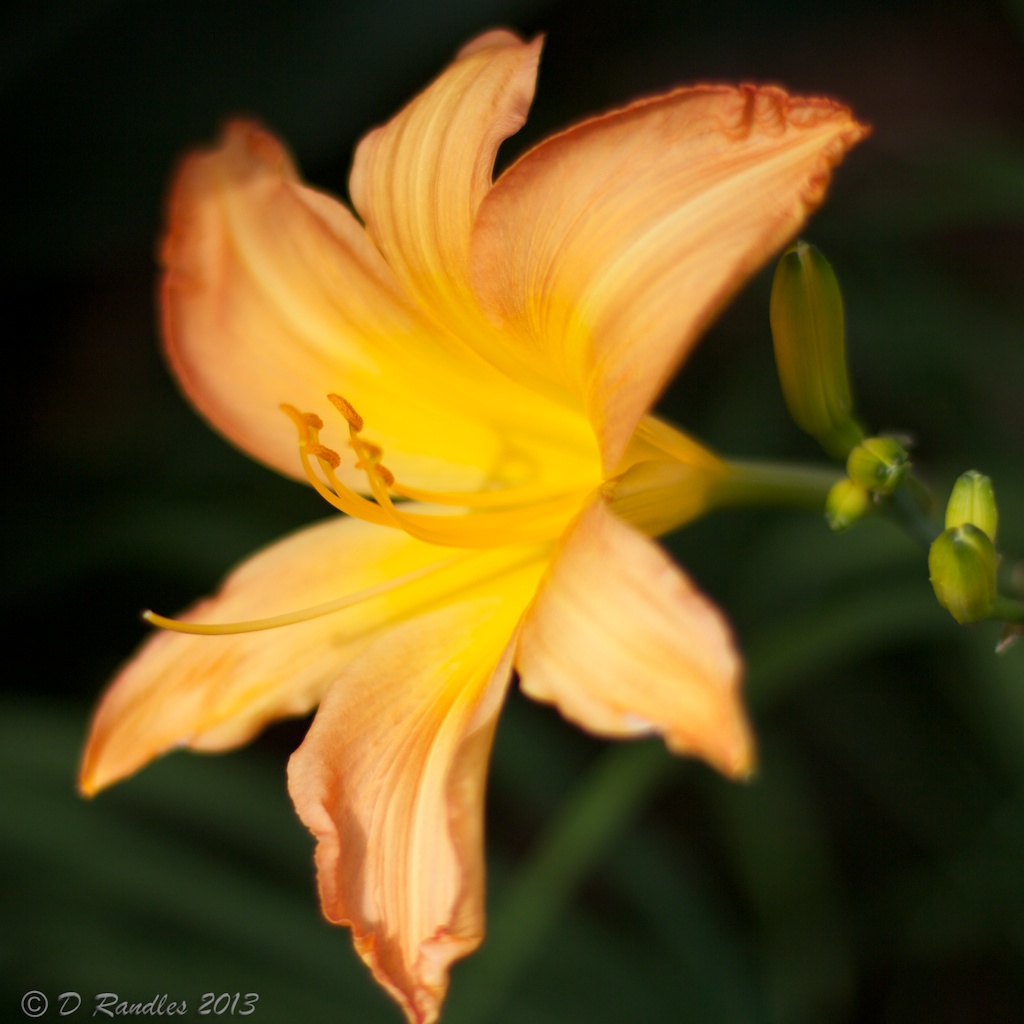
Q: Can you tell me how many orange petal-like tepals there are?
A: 6